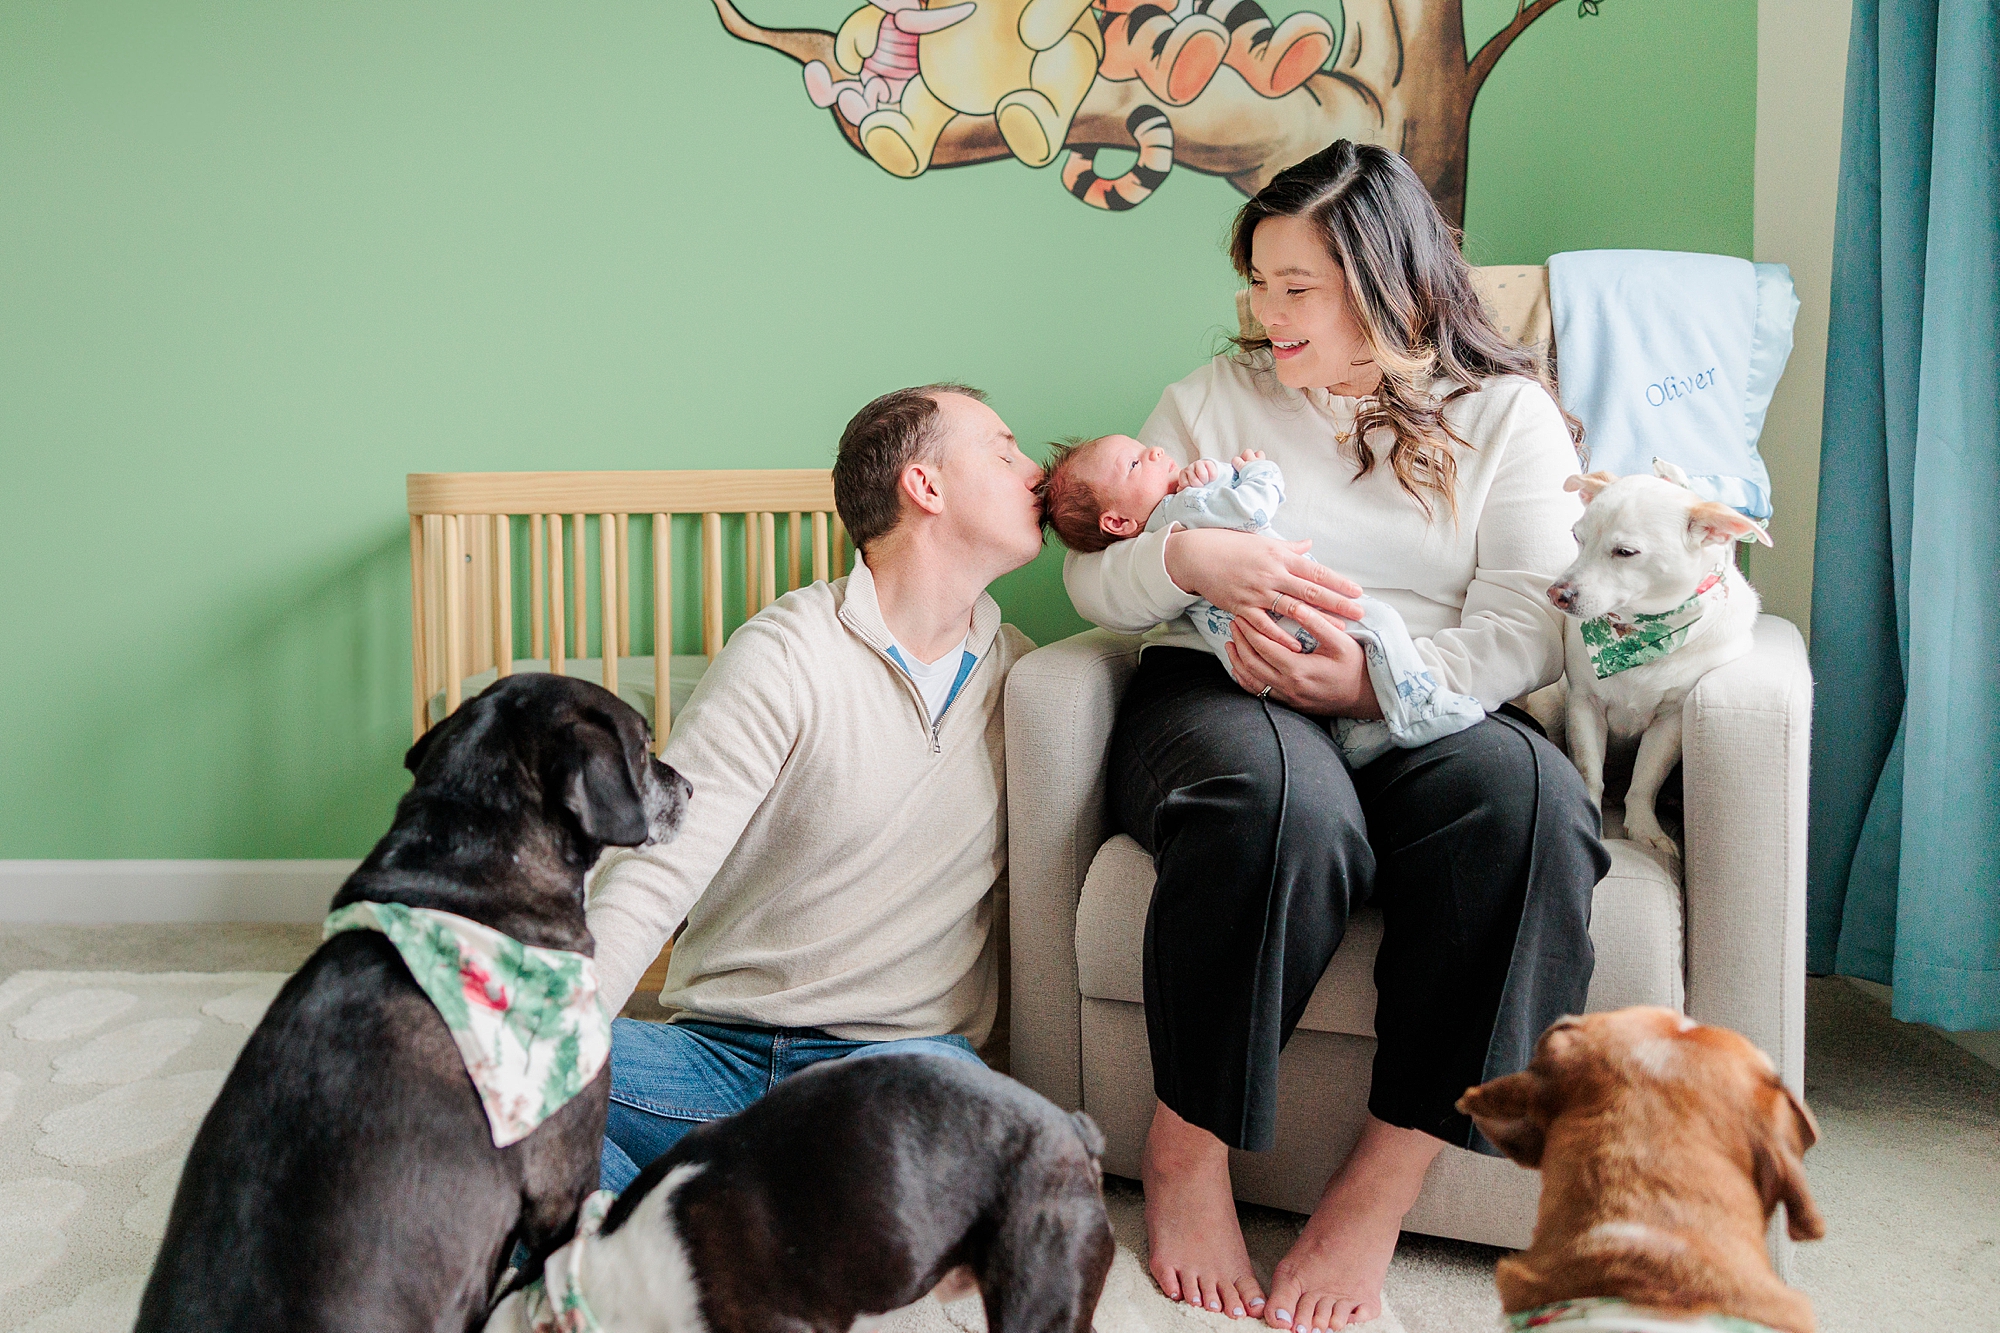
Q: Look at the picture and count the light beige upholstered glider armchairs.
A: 1